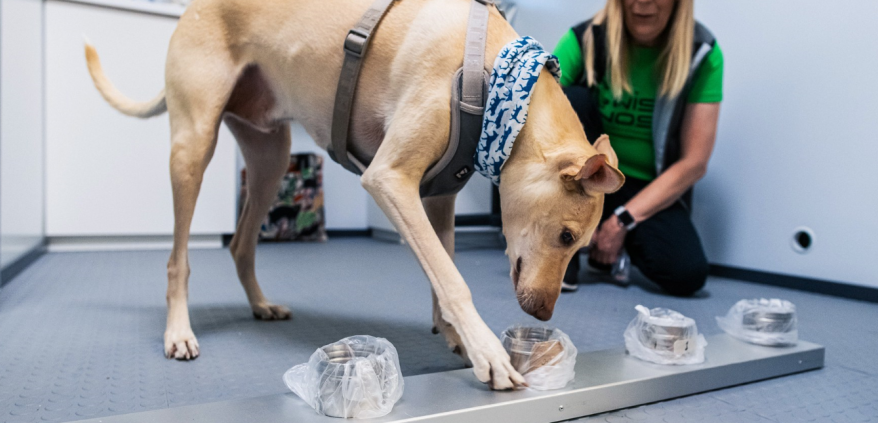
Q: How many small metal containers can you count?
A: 4